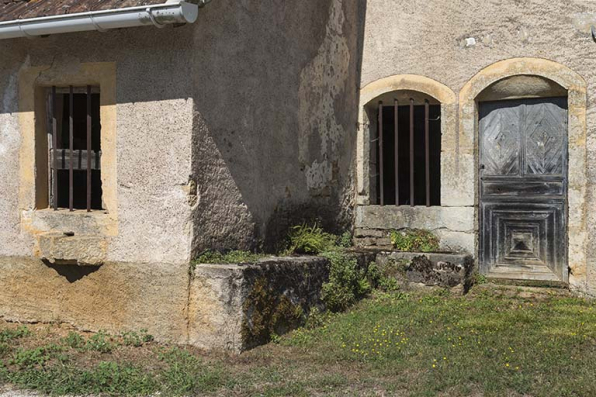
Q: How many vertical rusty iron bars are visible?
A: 7